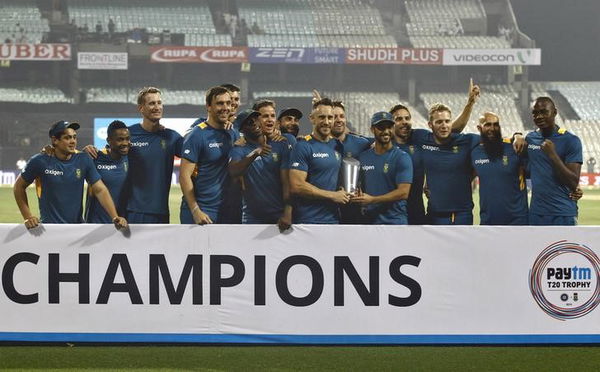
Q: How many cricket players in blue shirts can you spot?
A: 15